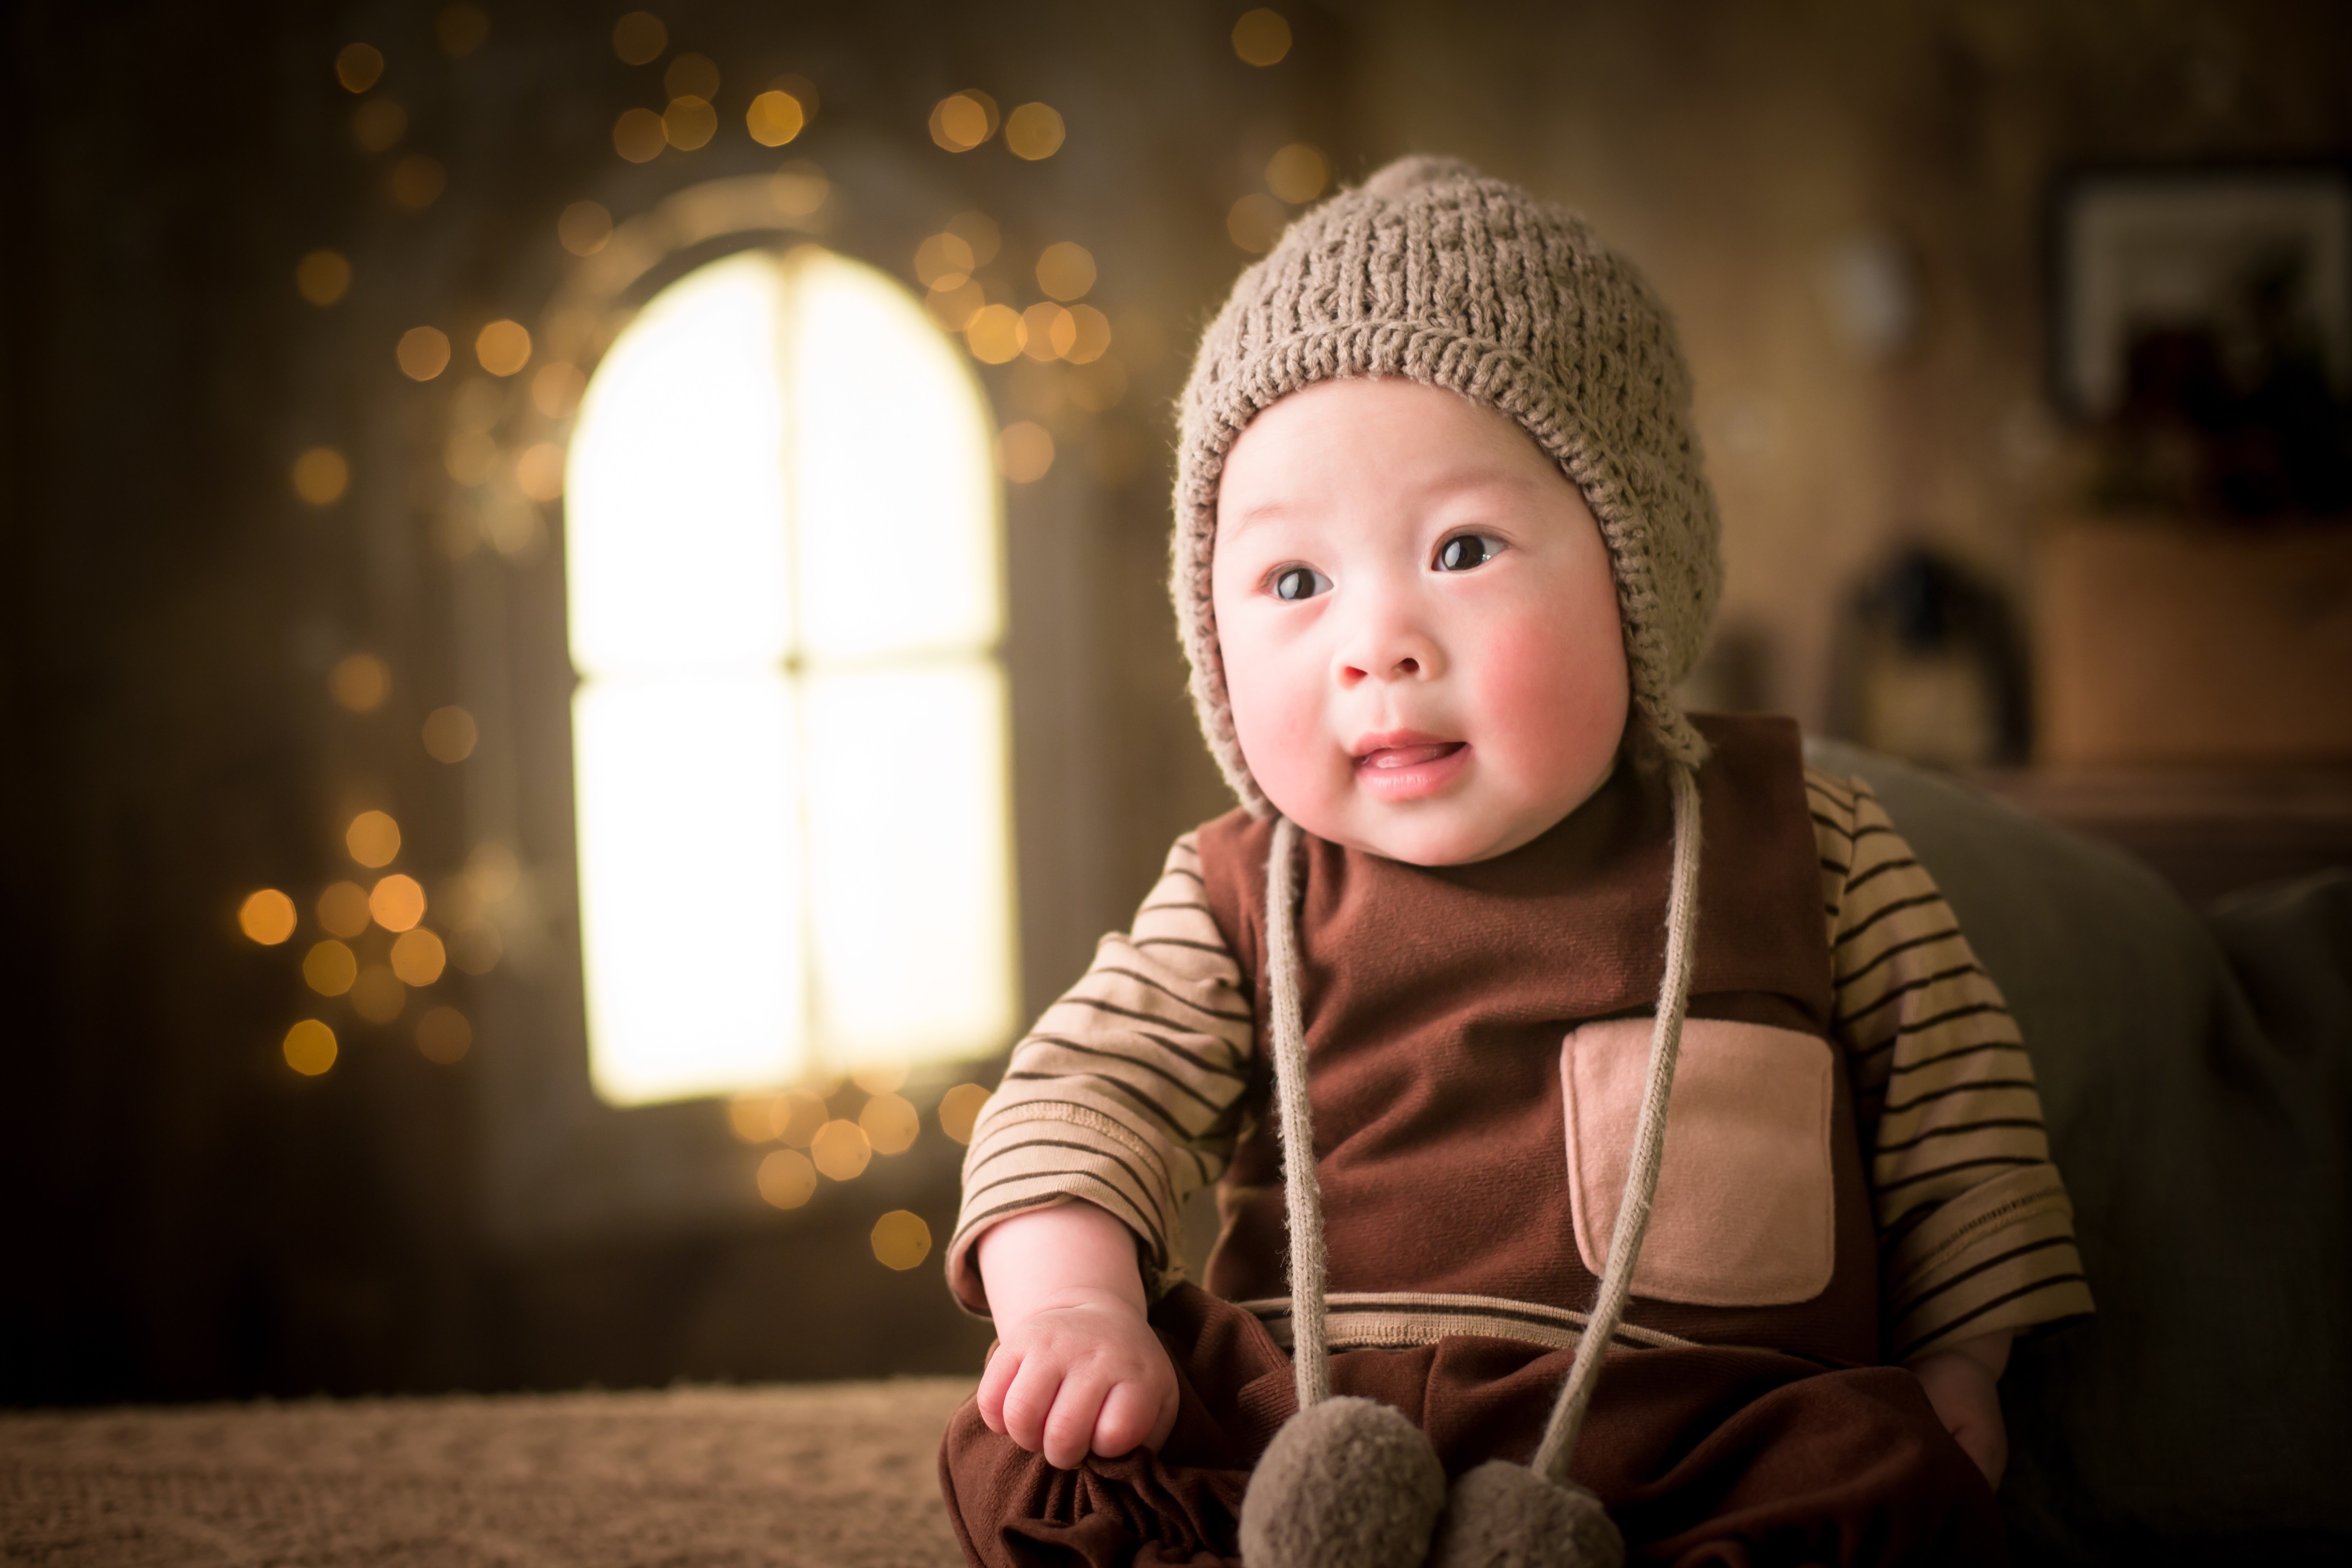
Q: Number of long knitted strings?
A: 2